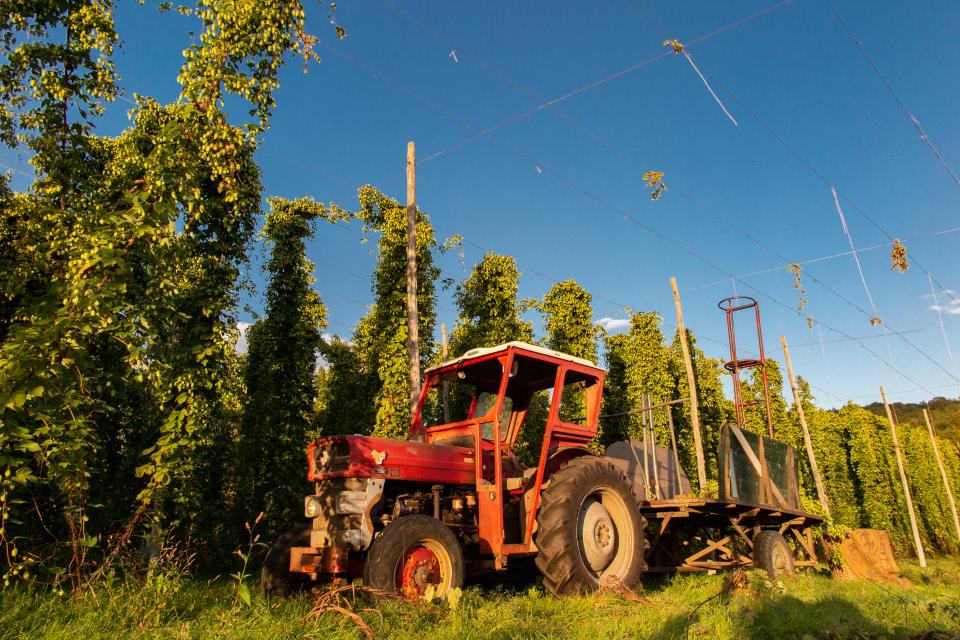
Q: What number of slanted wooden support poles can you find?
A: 4